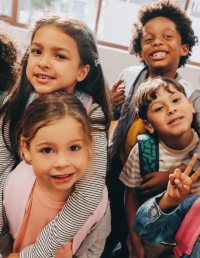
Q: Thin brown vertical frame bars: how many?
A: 3